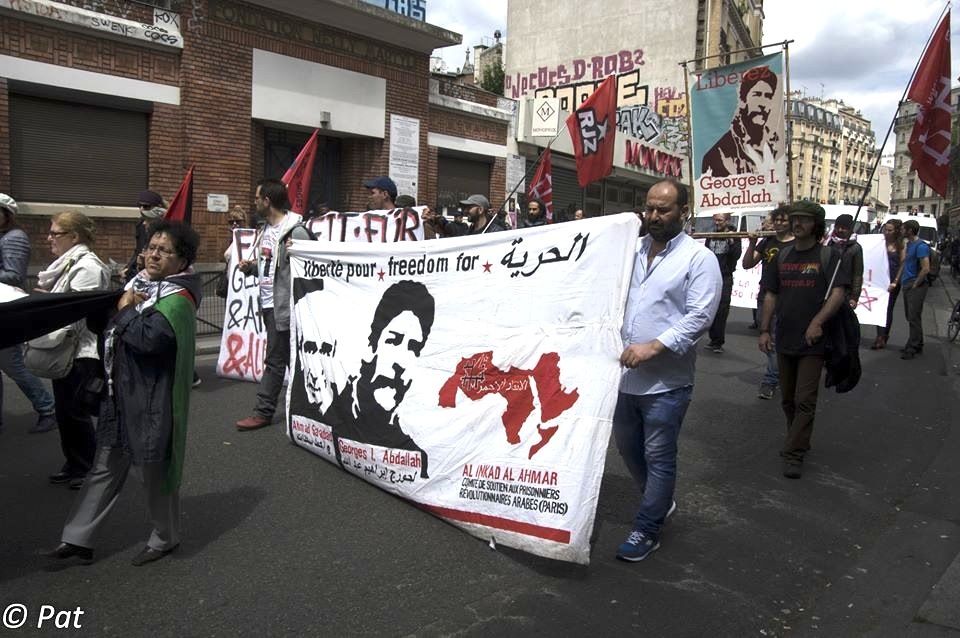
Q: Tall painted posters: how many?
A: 1